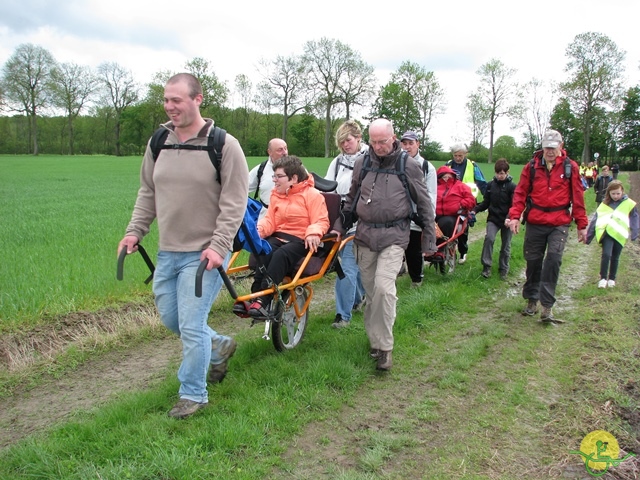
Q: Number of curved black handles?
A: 2